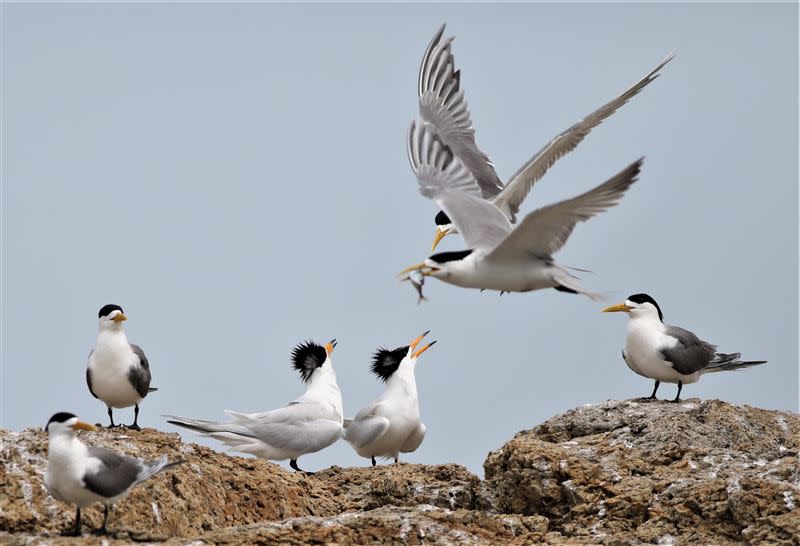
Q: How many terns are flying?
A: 2